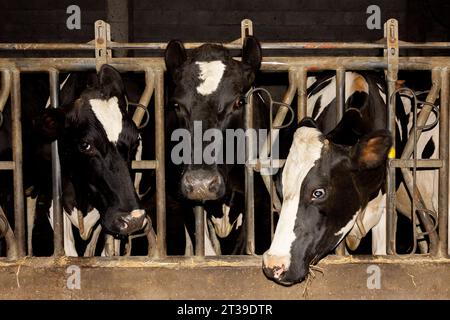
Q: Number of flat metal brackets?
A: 3